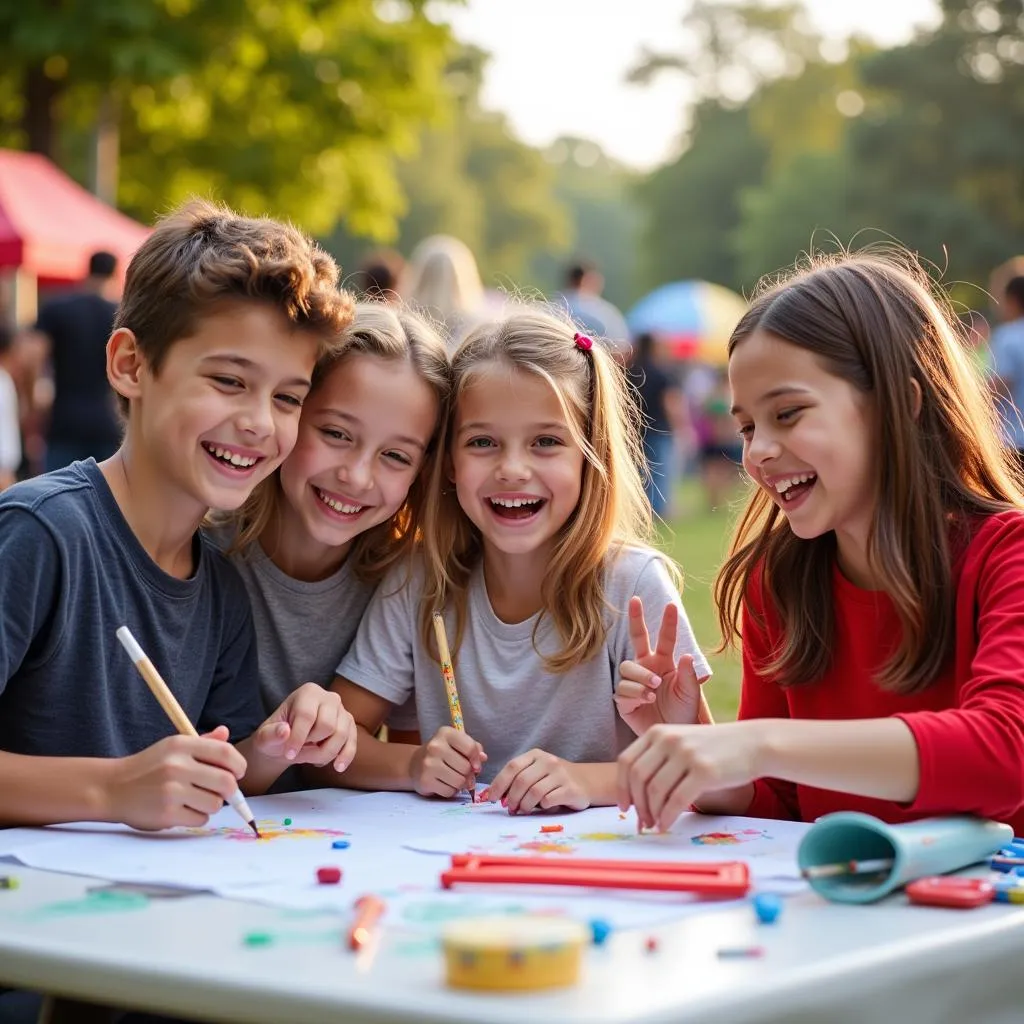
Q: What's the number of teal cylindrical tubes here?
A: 1